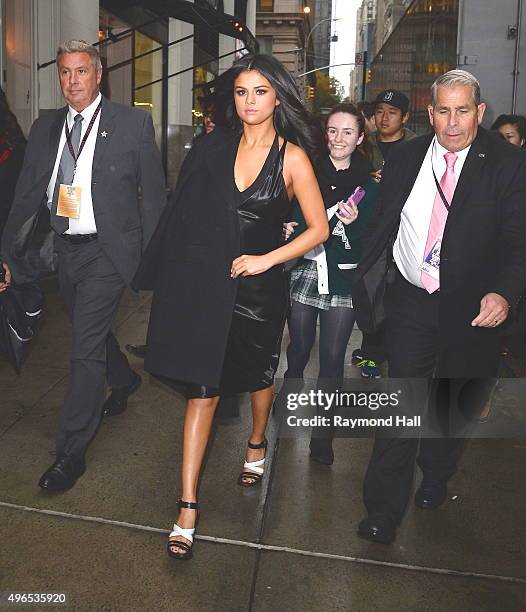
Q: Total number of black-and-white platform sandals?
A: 2